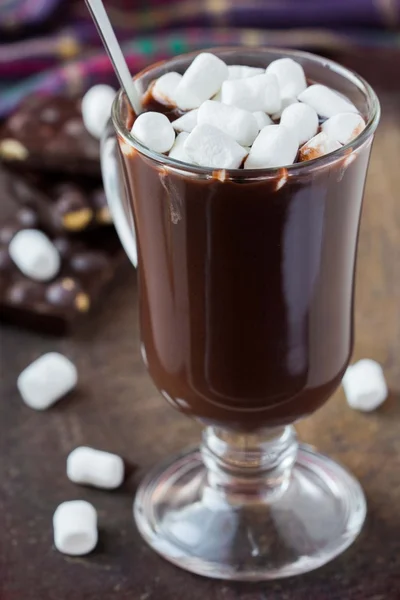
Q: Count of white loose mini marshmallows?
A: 6